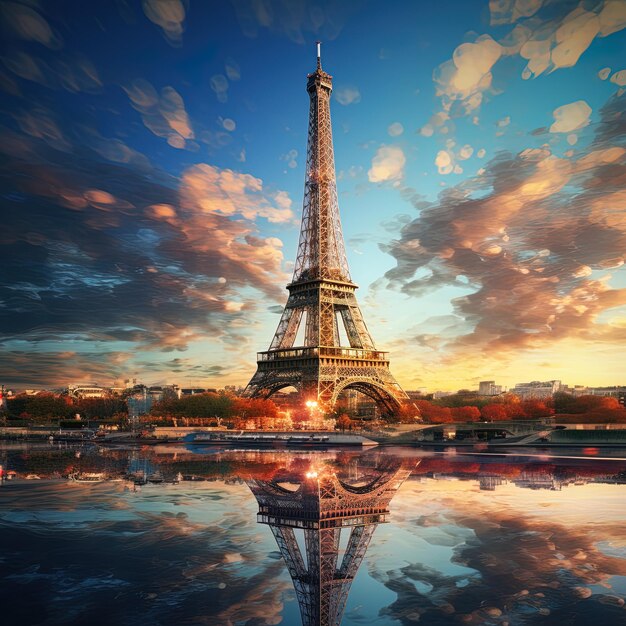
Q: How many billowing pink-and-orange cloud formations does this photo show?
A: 2